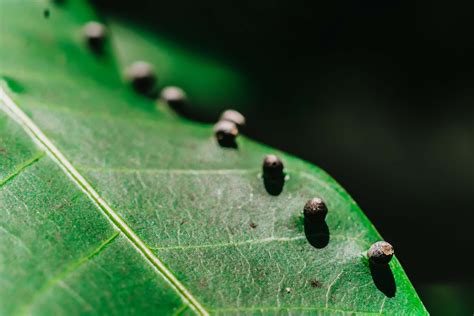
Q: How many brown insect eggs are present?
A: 8